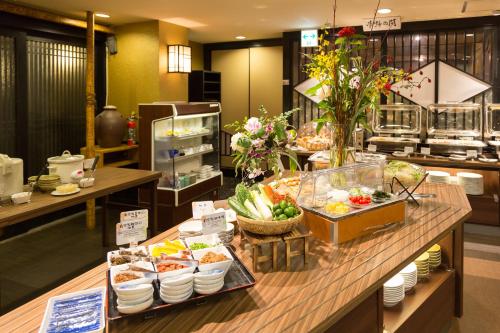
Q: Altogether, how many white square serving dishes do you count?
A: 6